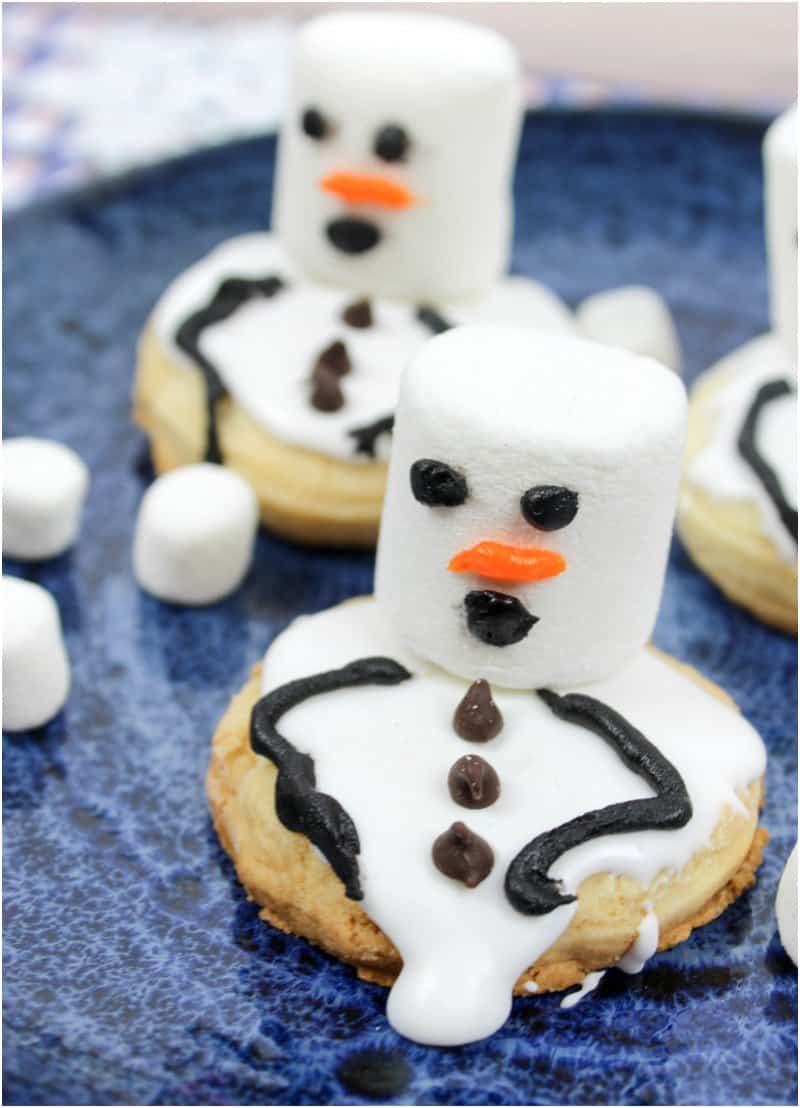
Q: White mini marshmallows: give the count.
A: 5